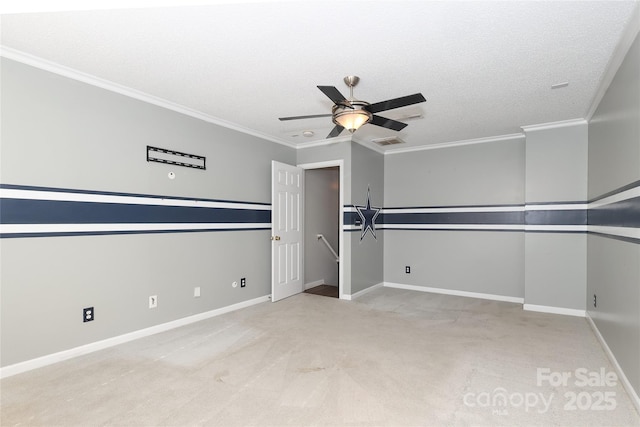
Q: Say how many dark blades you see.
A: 5